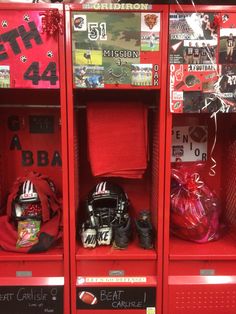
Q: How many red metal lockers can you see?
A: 3